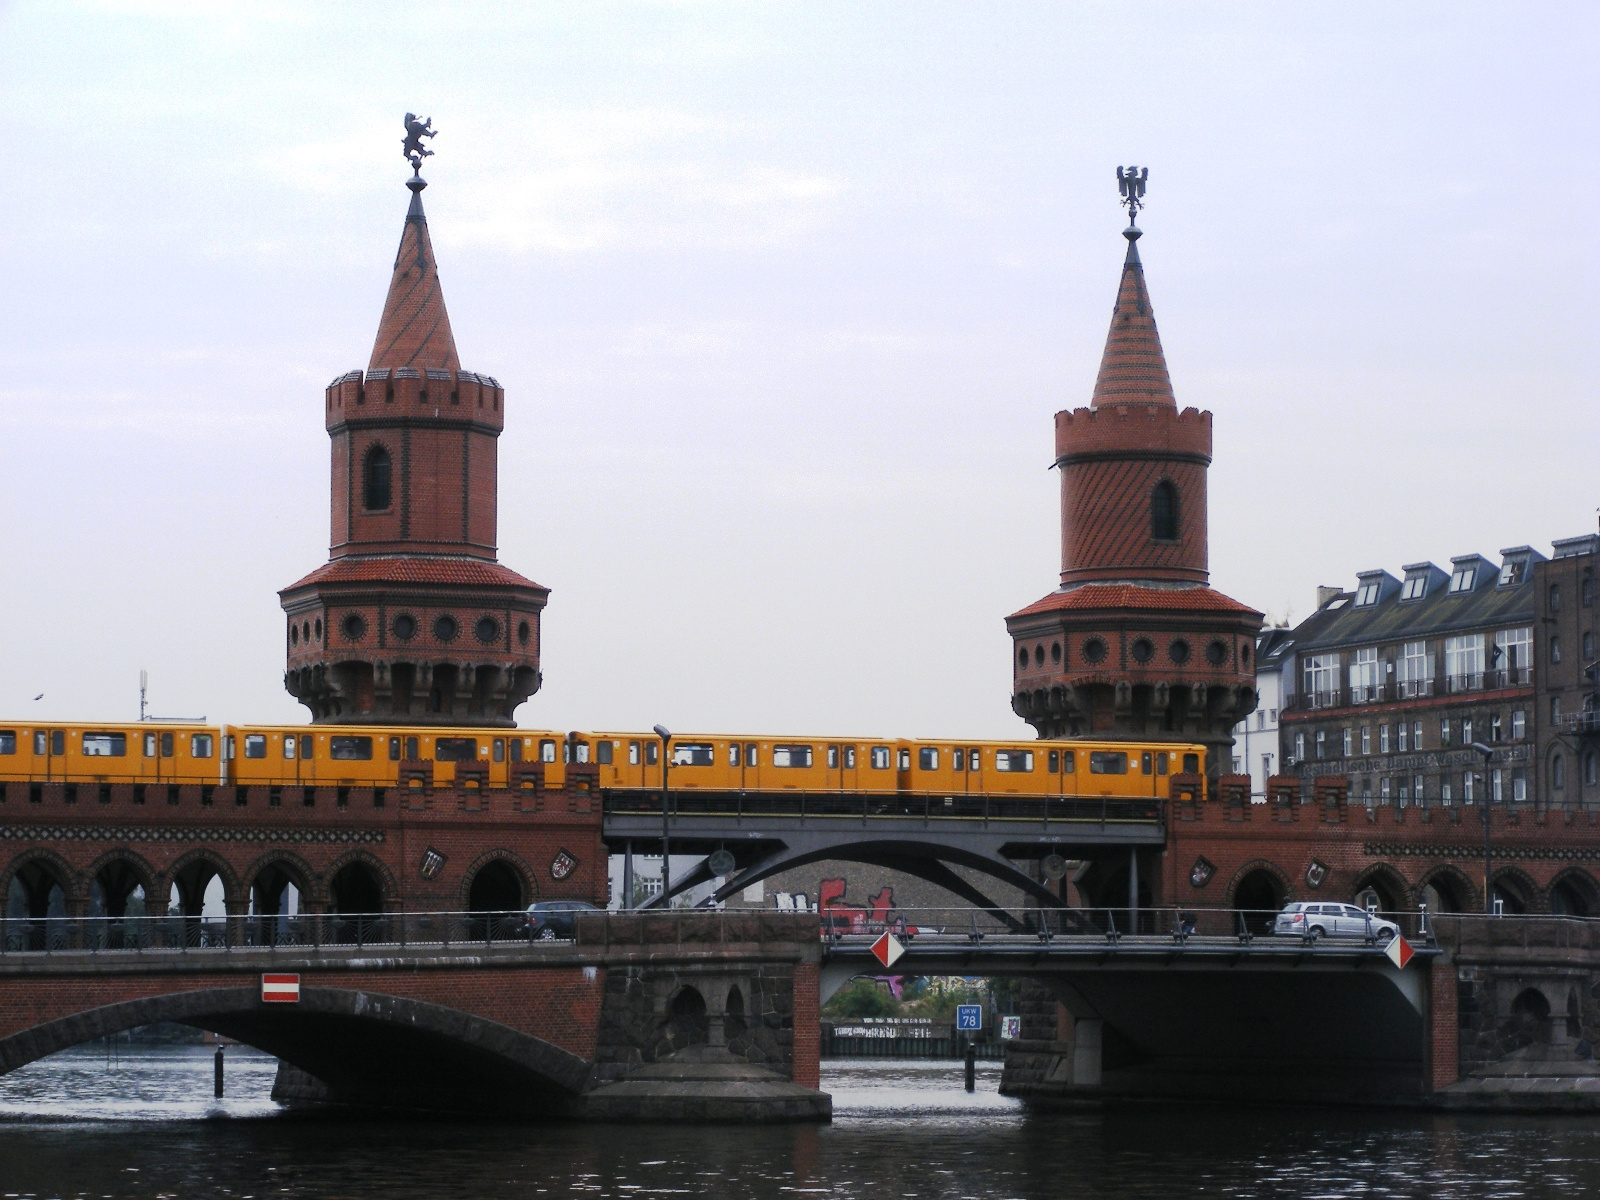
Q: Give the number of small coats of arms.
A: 4